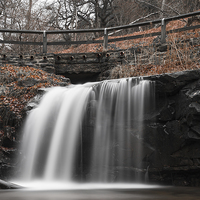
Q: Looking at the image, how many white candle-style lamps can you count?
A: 0